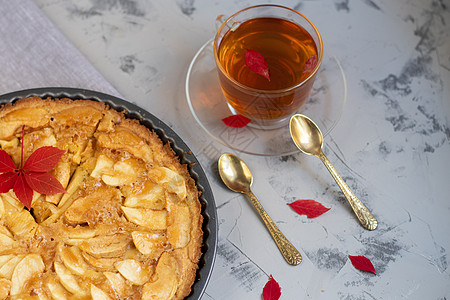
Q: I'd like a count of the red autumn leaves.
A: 7